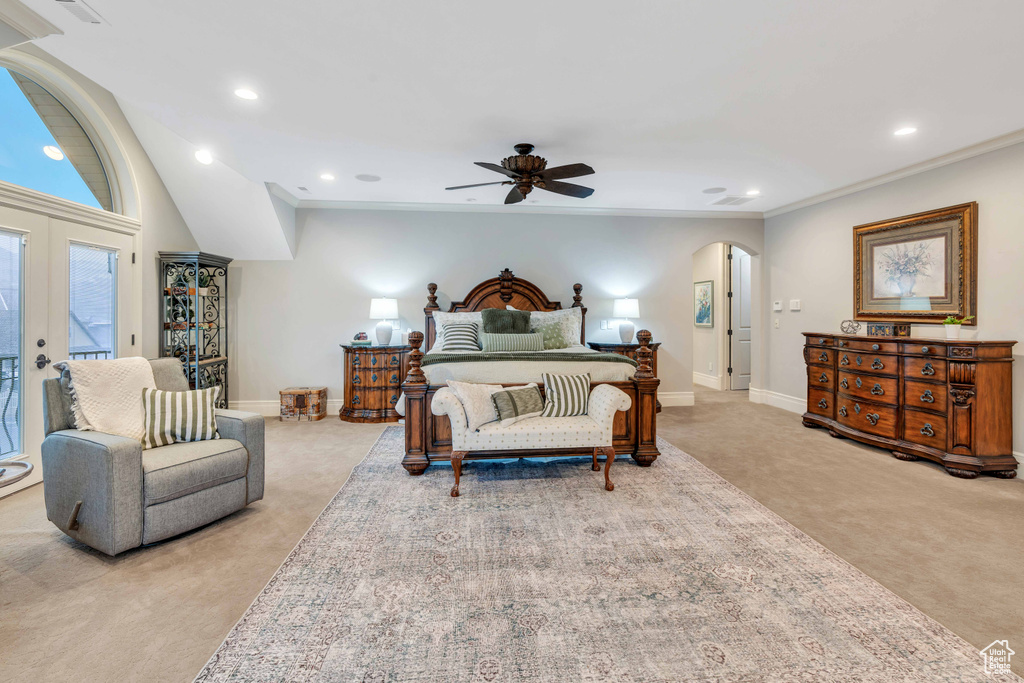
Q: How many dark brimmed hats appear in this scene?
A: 0